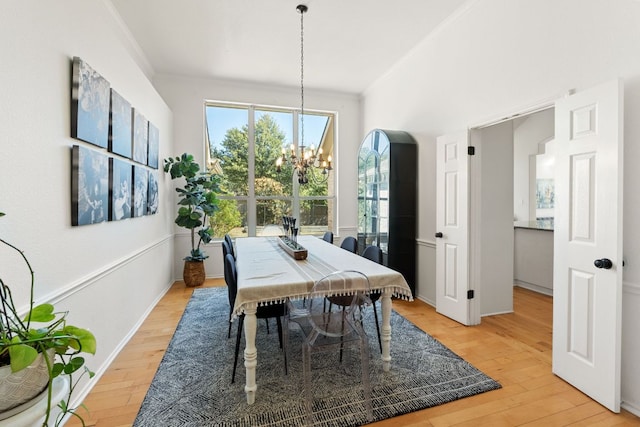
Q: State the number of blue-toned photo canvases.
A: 8